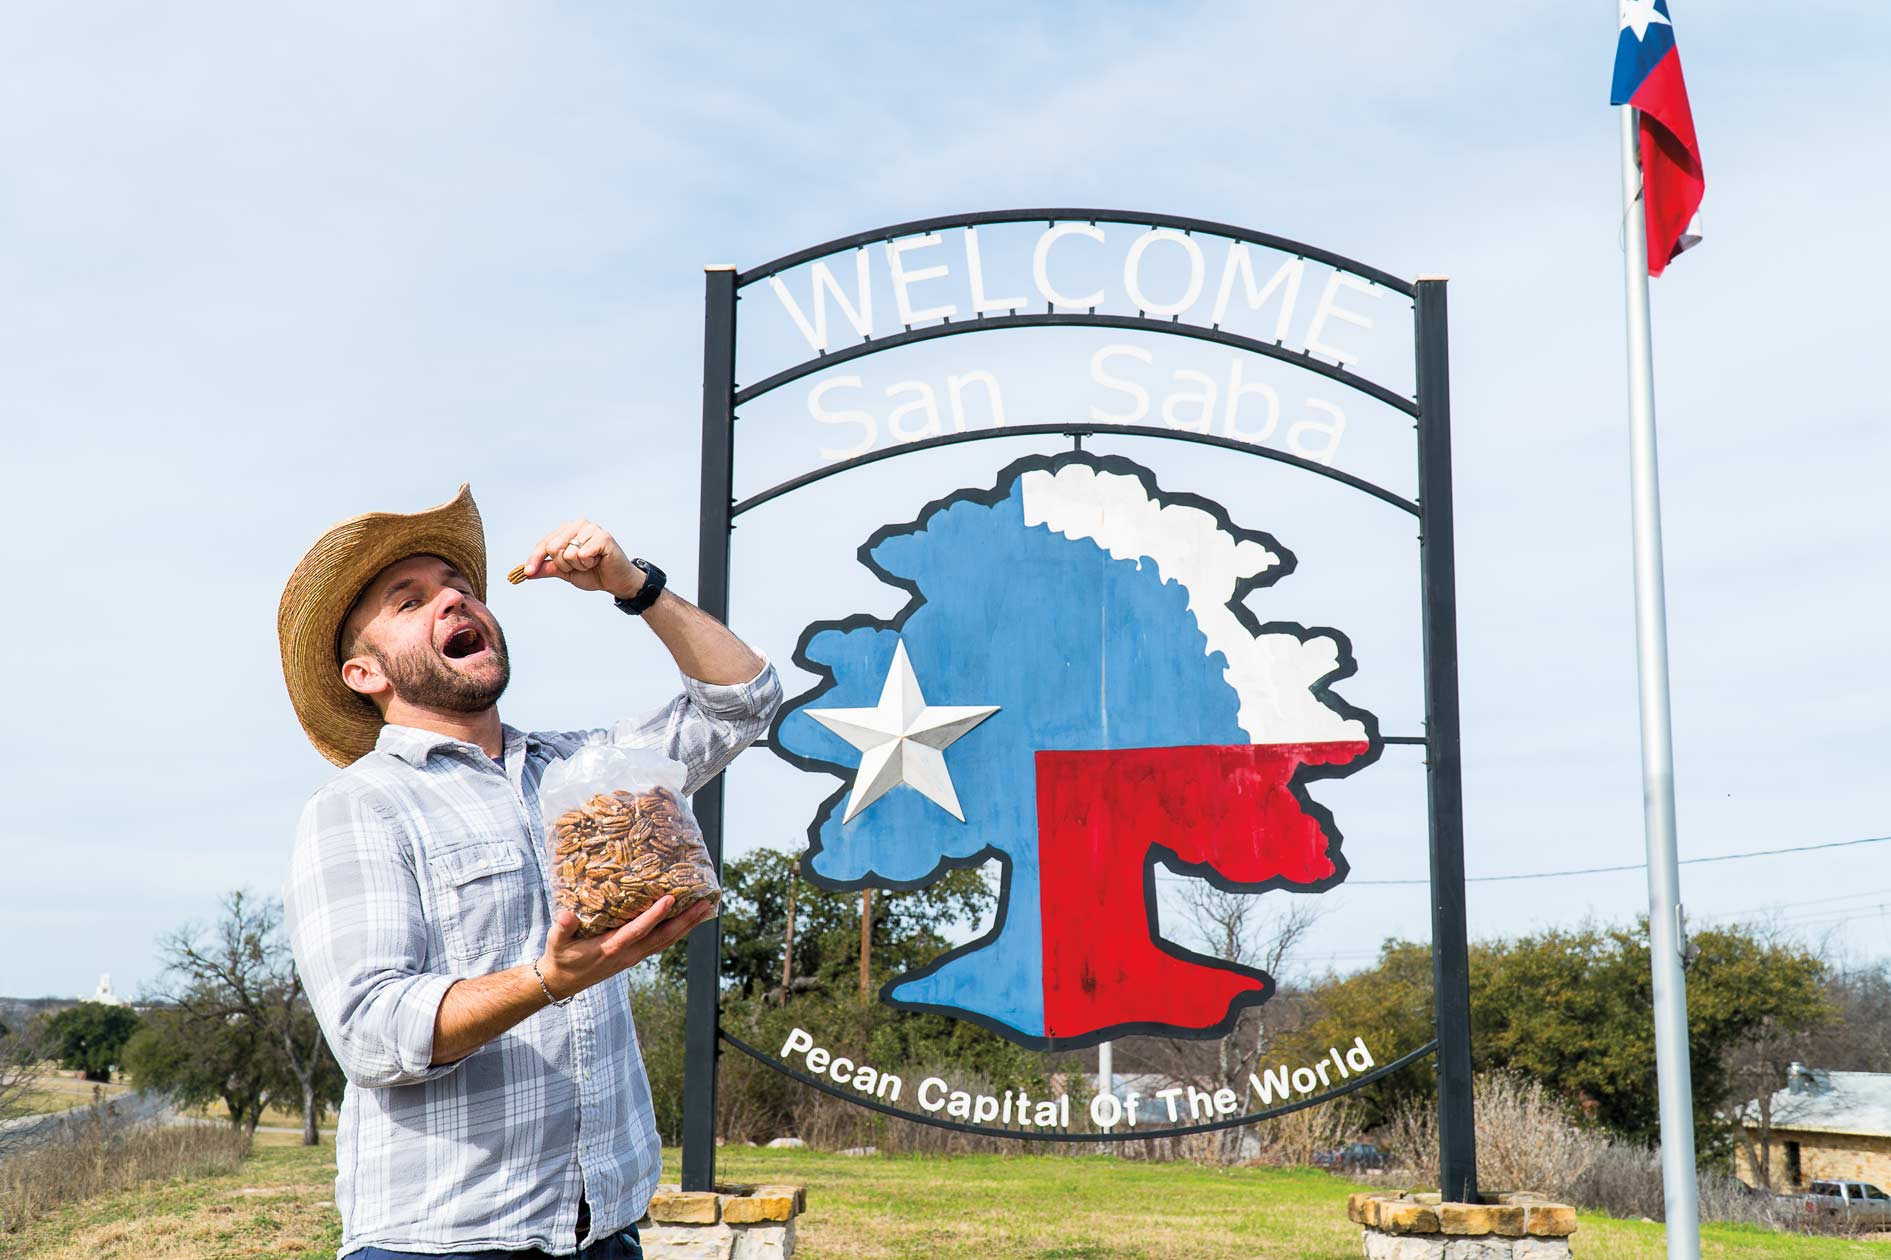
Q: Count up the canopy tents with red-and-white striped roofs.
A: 0